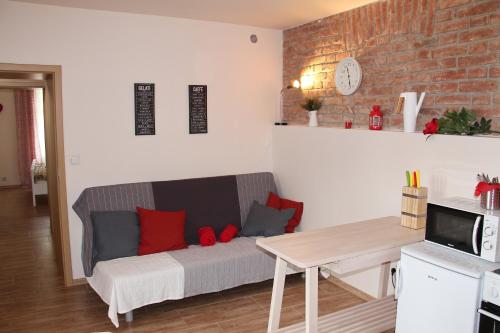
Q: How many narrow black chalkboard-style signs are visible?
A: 2